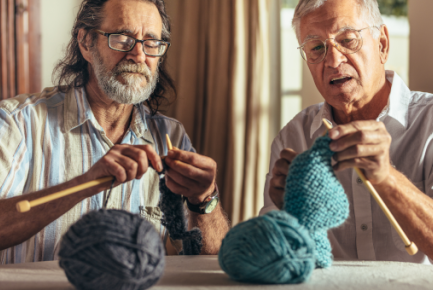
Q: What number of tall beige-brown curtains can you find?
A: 1